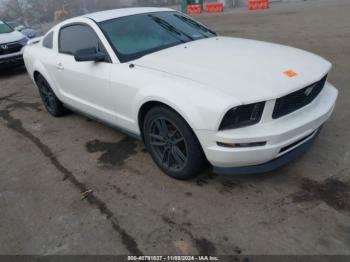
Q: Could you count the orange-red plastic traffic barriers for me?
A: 3